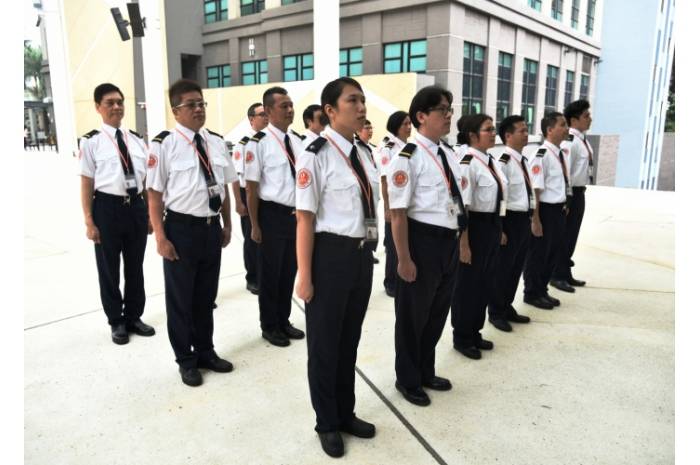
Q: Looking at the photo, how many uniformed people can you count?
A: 13